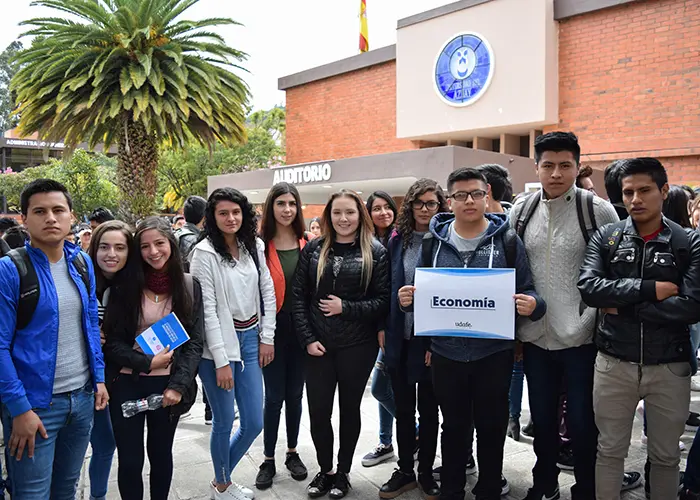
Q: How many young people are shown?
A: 11